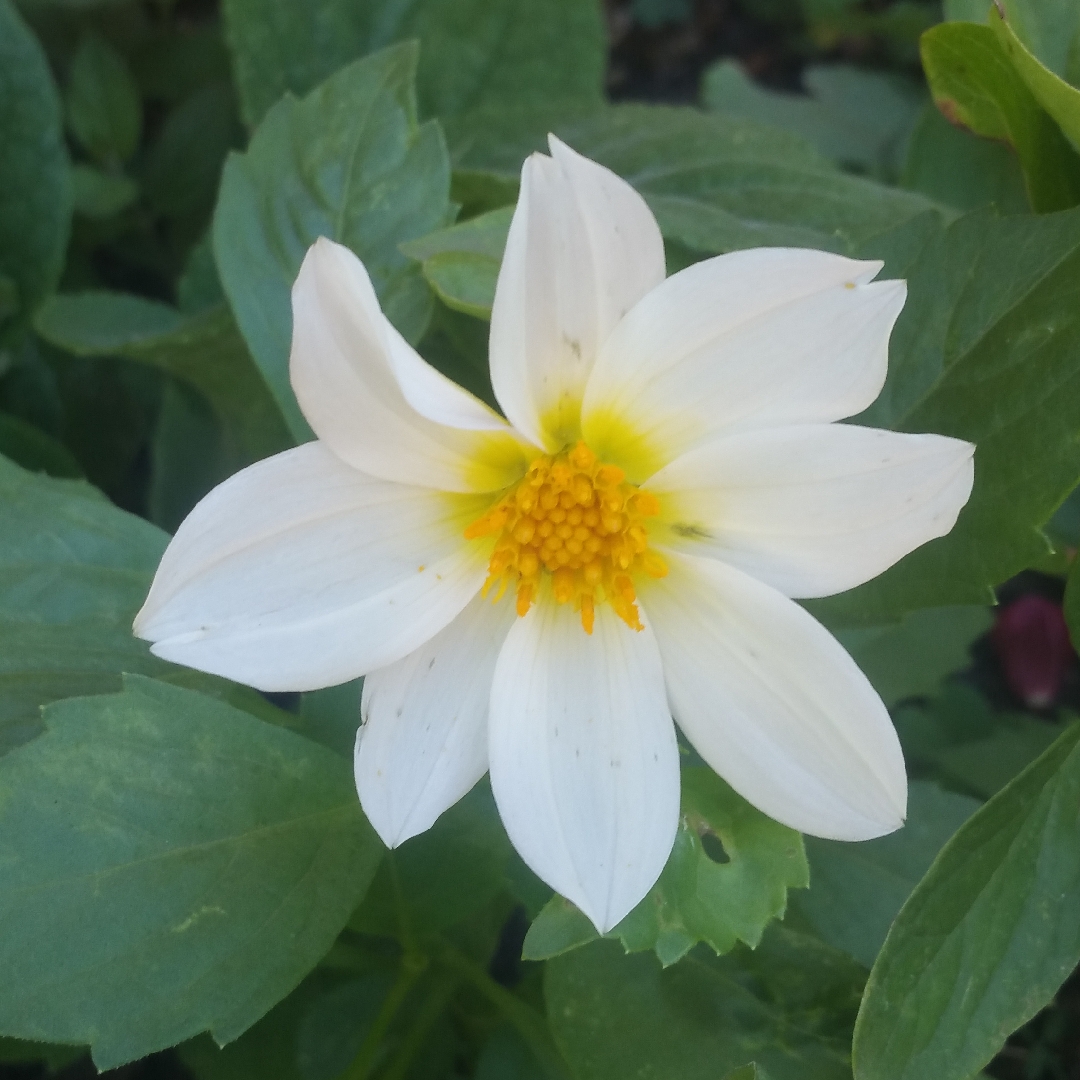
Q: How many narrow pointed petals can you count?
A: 8